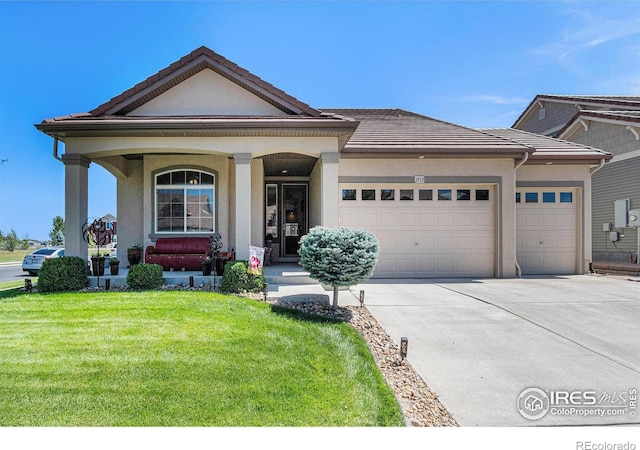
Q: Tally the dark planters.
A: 5